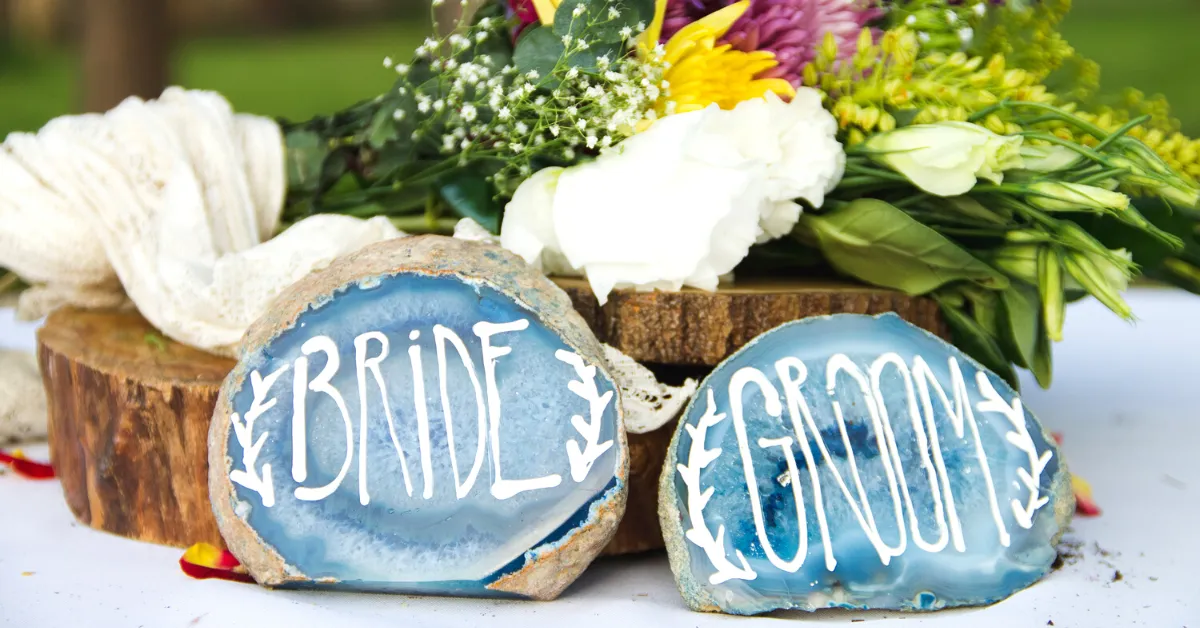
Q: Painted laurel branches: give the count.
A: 4